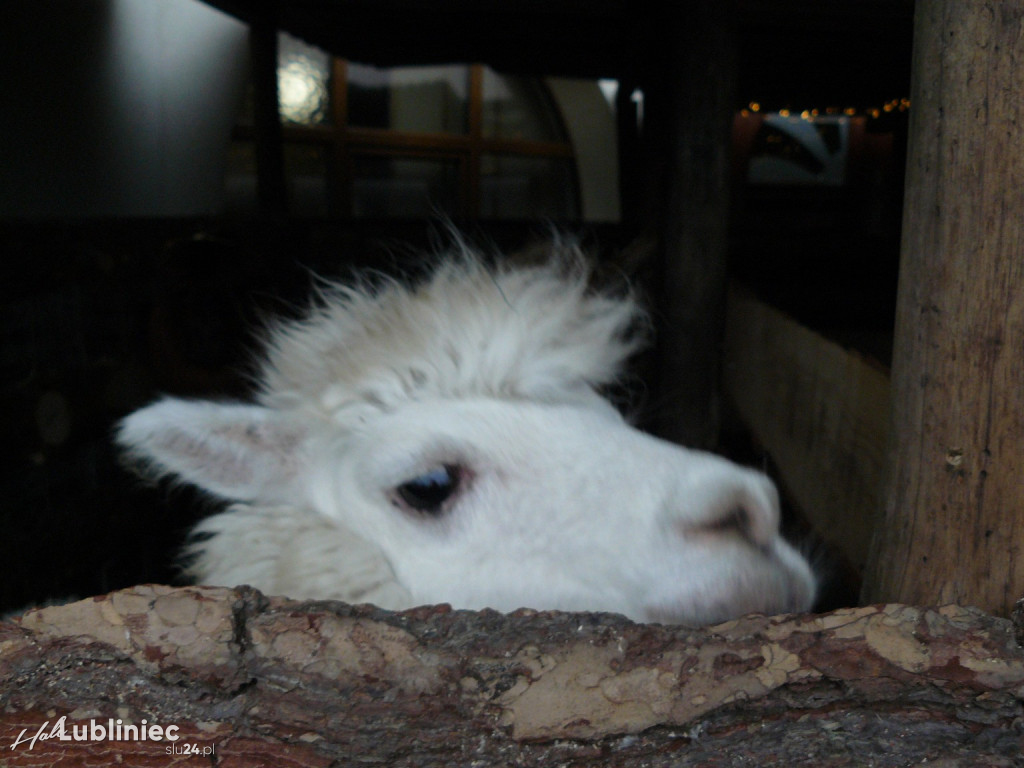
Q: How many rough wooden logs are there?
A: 1